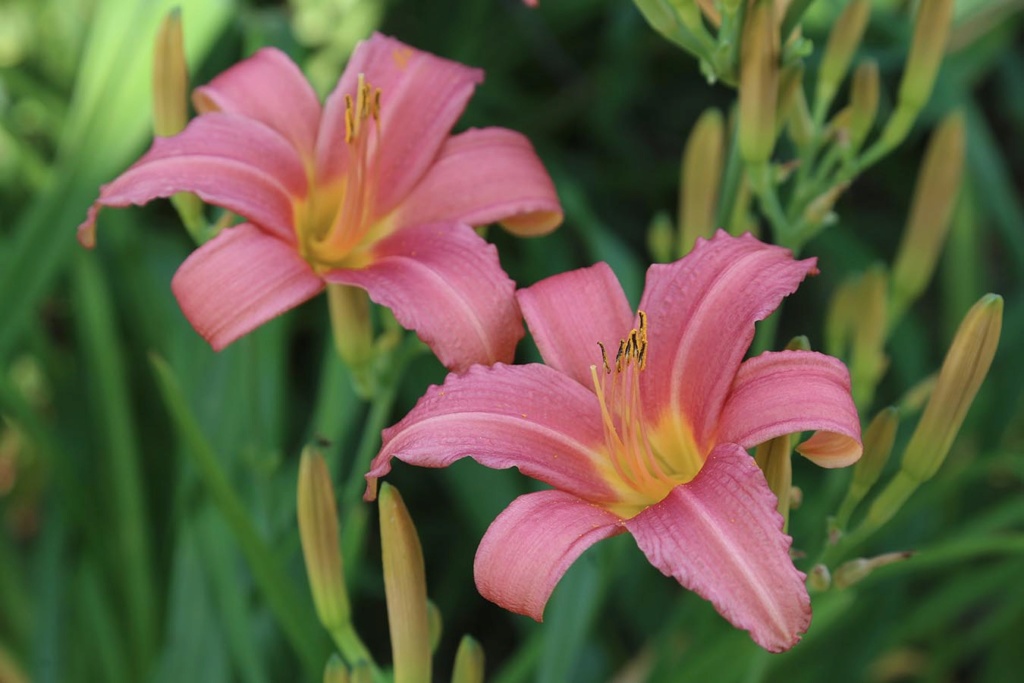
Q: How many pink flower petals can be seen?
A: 12